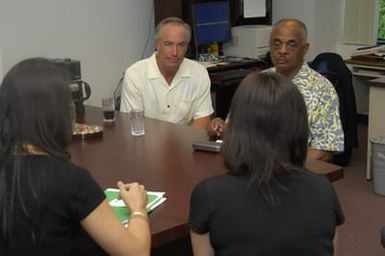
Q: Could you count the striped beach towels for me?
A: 0